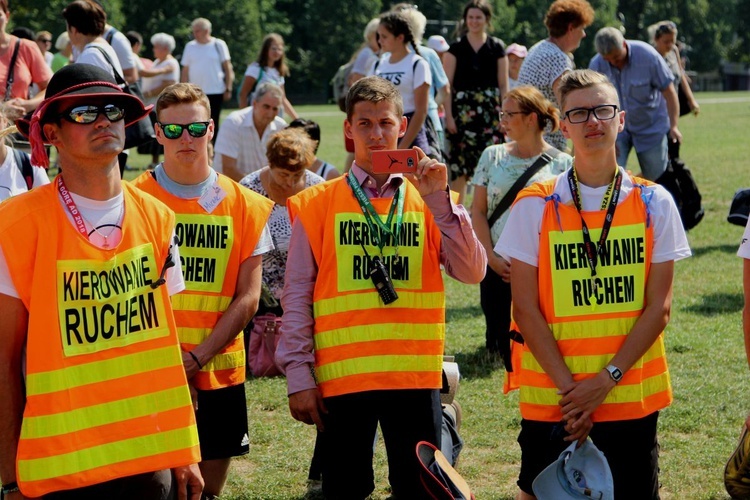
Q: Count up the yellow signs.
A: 4